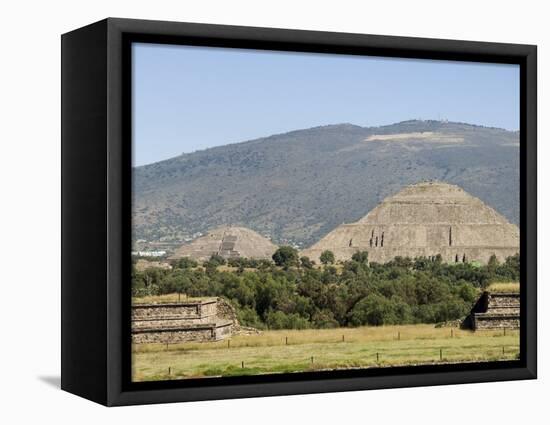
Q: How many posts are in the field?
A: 13